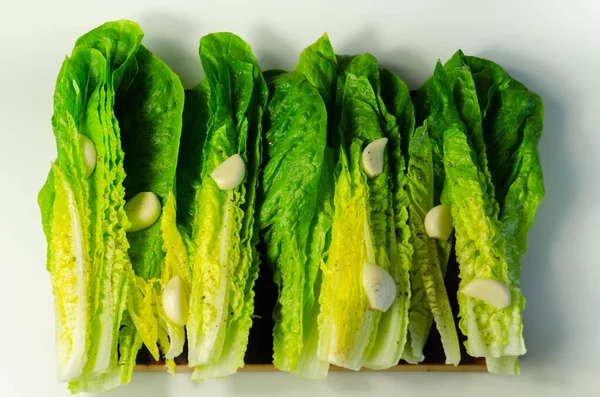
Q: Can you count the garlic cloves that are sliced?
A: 0